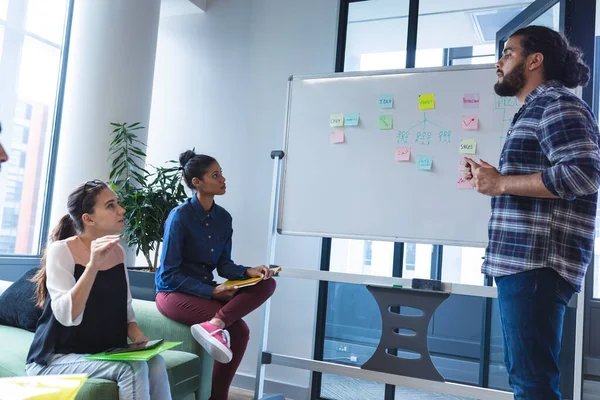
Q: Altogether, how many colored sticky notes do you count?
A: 13